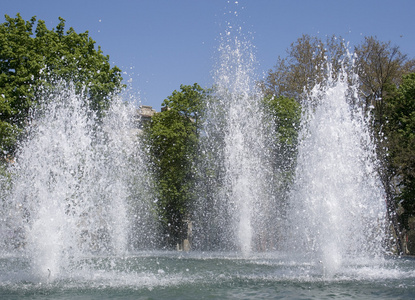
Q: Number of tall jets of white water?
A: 4